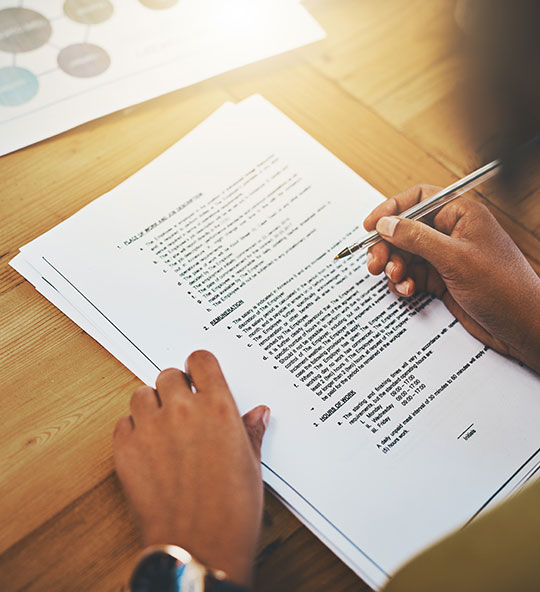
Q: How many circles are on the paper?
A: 5